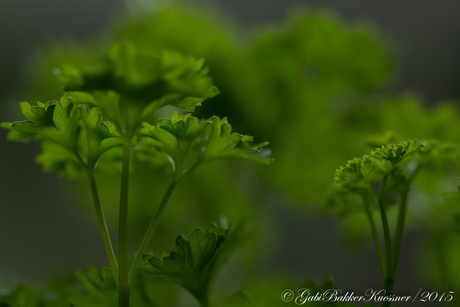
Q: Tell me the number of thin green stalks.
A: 6